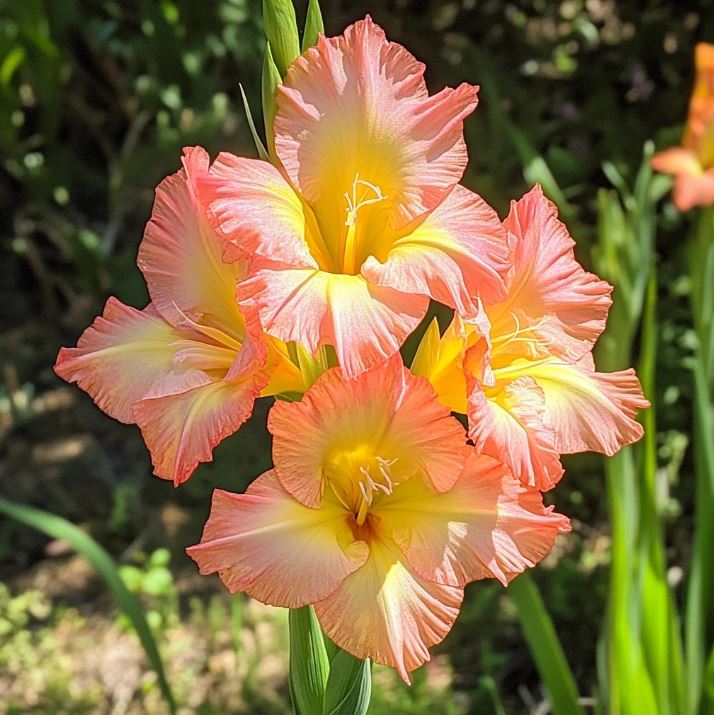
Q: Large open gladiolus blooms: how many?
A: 4